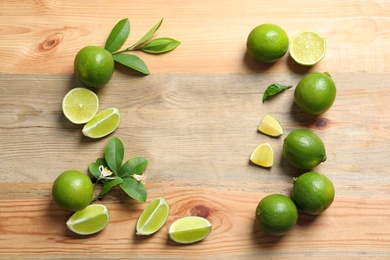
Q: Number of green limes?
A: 7